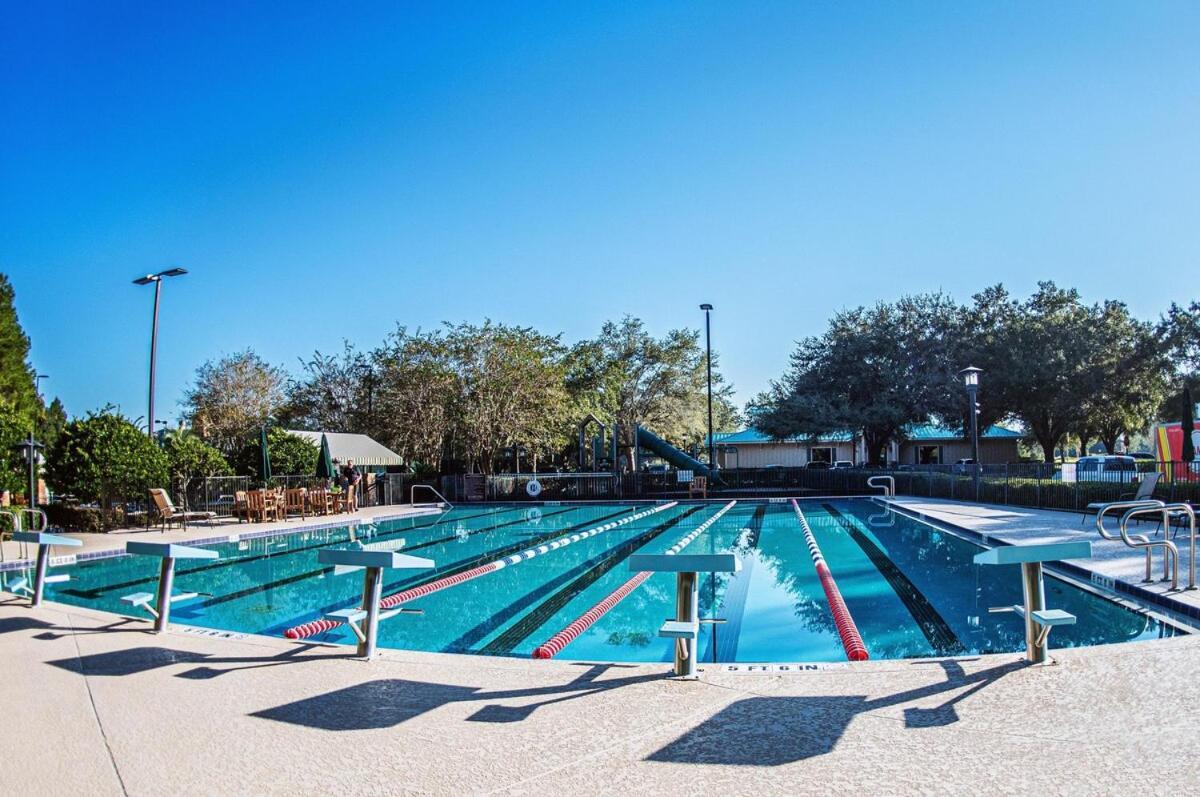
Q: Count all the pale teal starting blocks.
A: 5